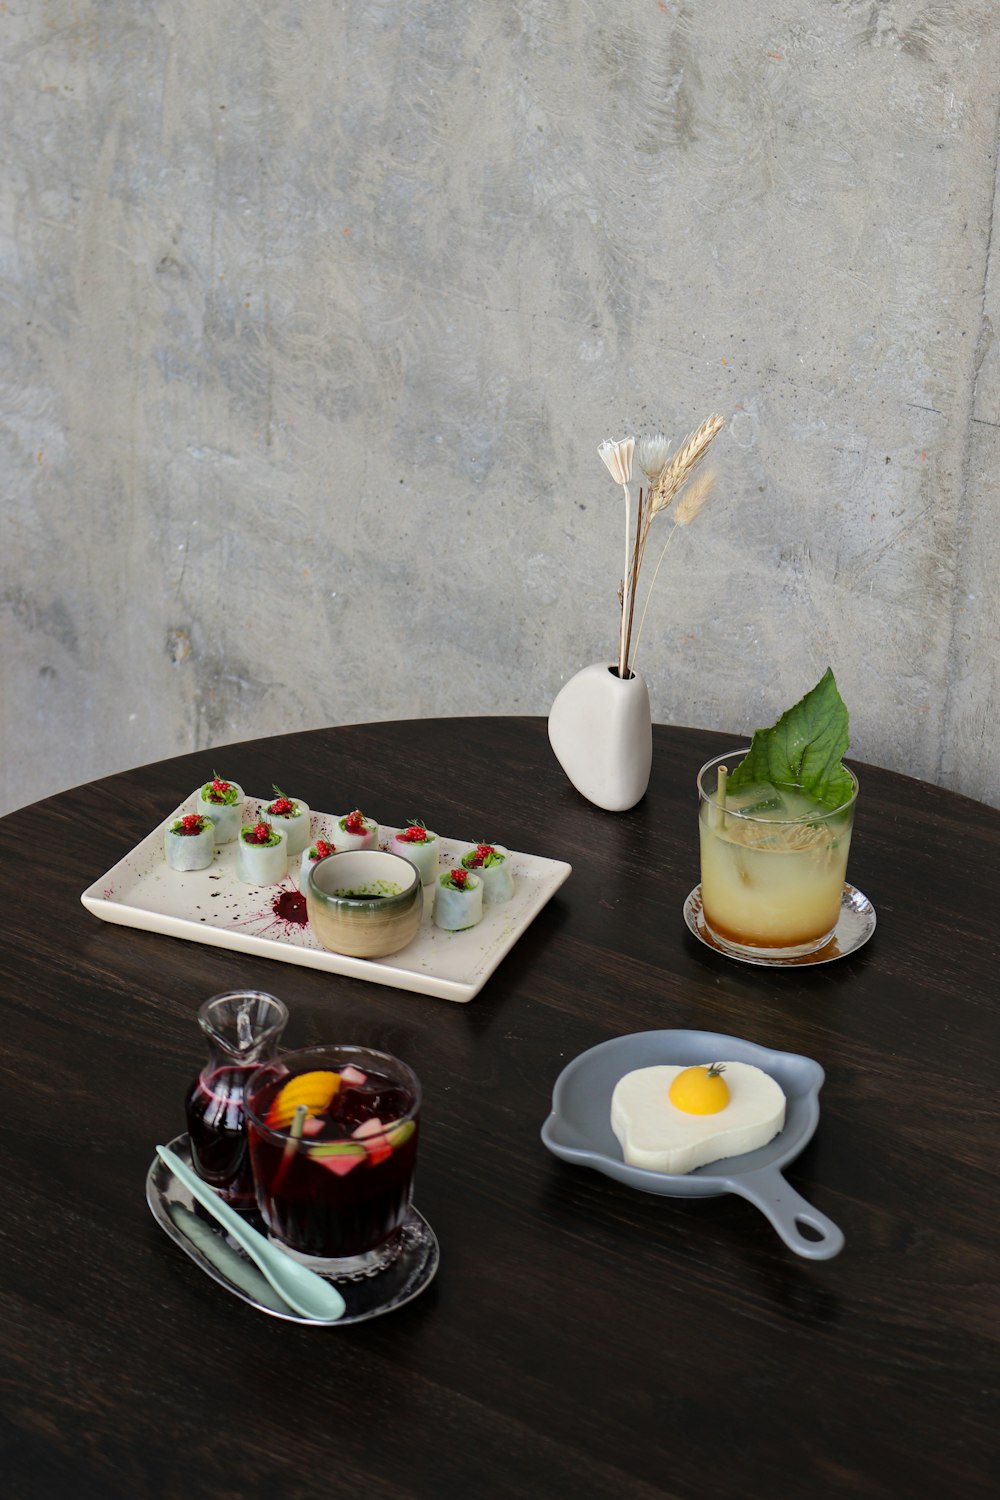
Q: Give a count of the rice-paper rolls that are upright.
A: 9